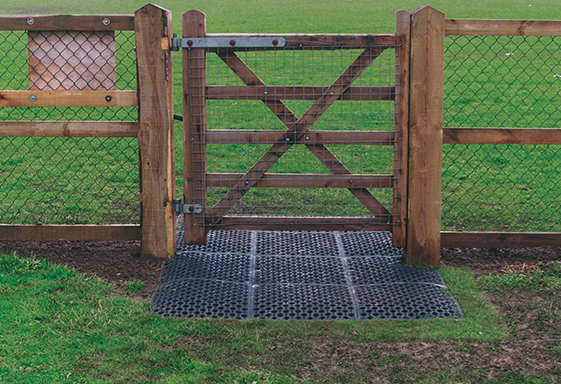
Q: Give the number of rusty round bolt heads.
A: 4